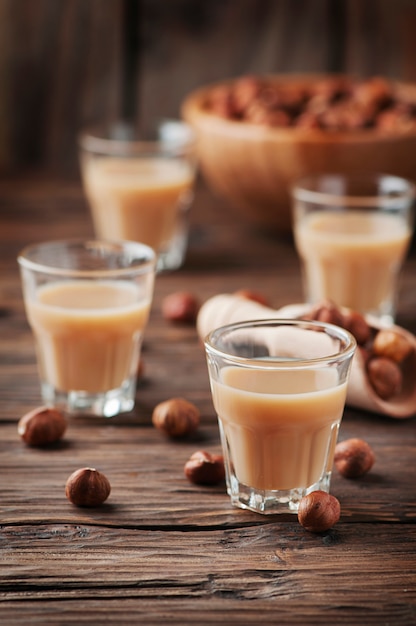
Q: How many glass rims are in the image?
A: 4